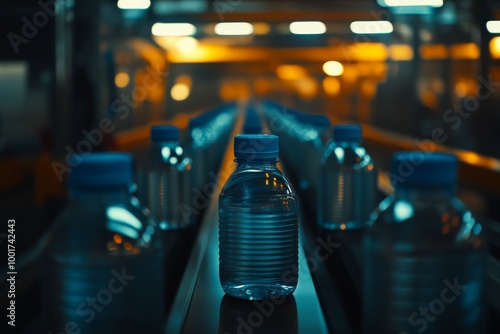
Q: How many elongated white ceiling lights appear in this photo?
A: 7